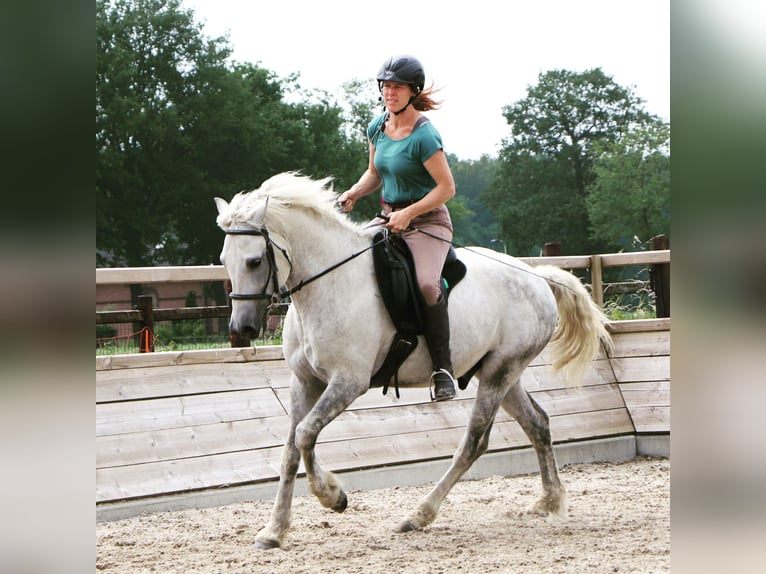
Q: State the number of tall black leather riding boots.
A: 1